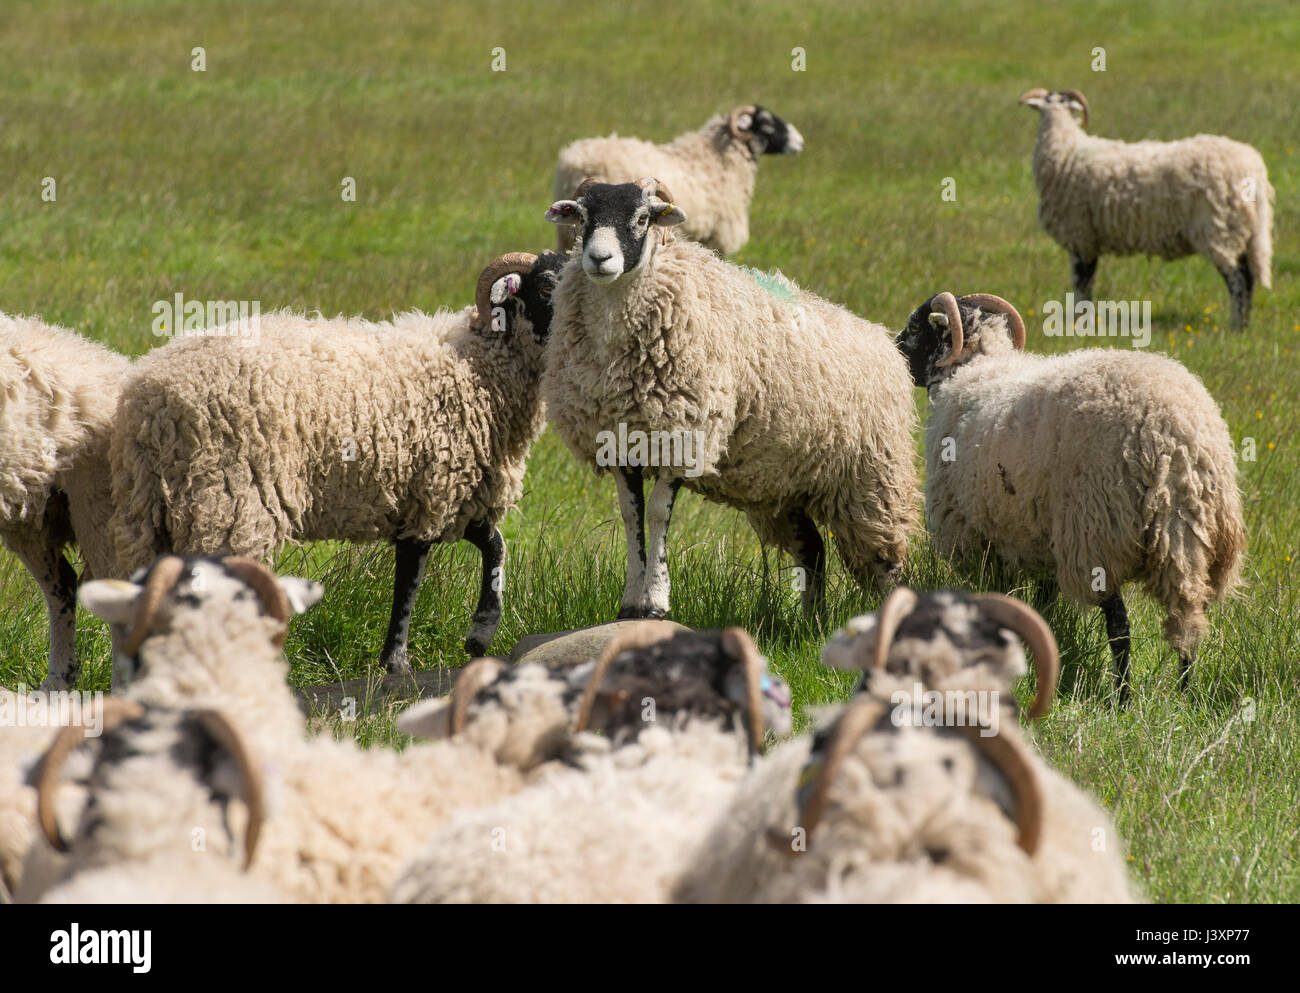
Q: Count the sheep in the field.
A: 12